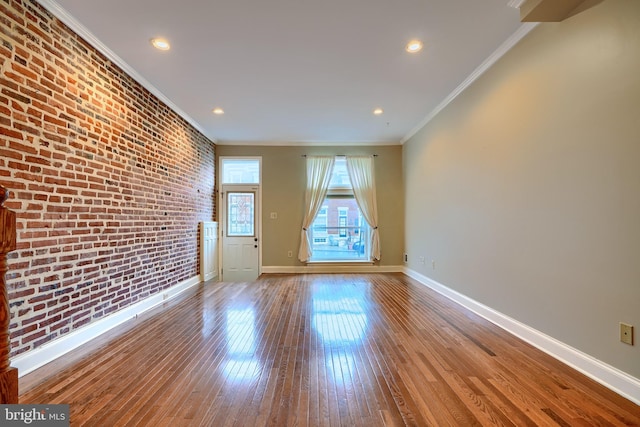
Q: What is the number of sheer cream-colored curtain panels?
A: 2